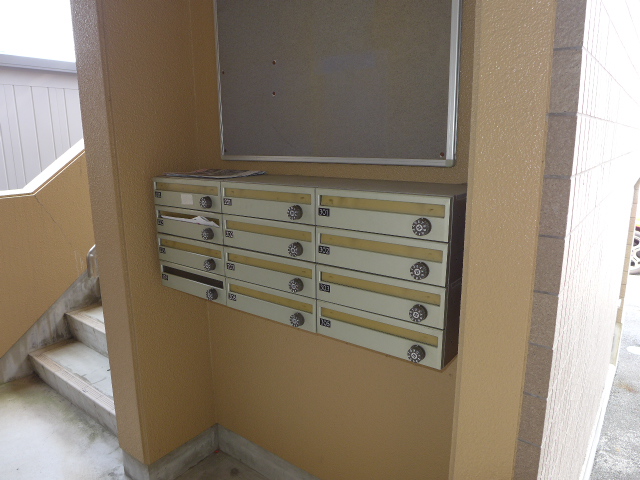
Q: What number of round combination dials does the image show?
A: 12